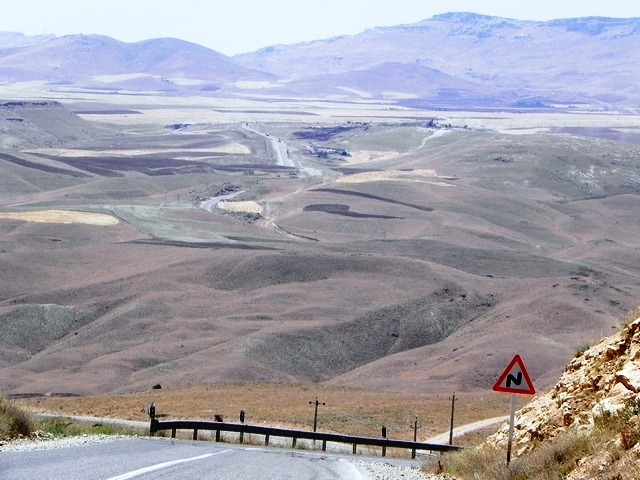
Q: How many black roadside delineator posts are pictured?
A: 3